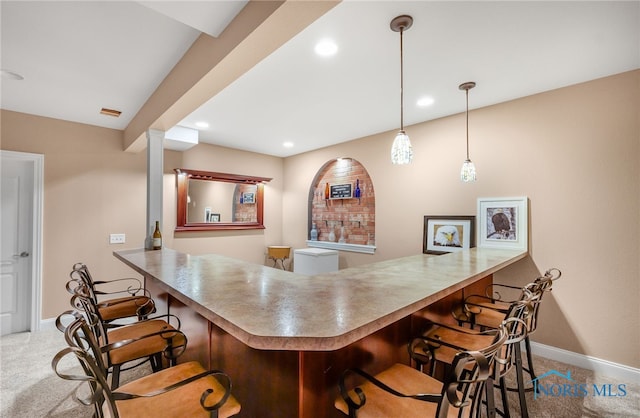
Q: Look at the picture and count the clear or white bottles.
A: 3